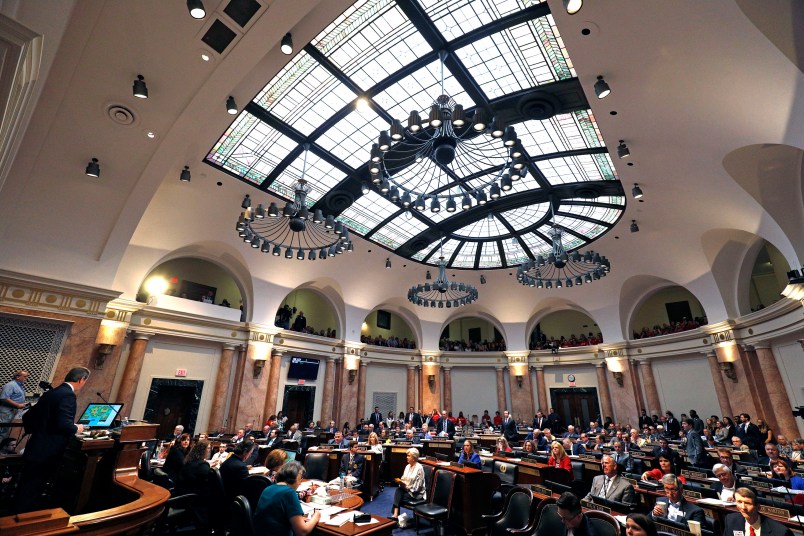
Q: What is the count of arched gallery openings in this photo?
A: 7